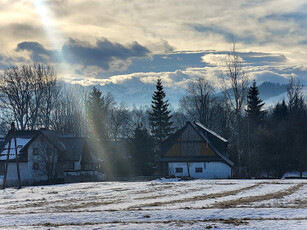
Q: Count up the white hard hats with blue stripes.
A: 0